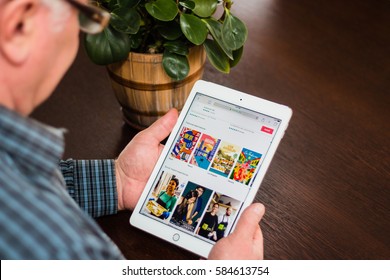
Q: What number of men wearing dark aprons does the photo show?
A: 2